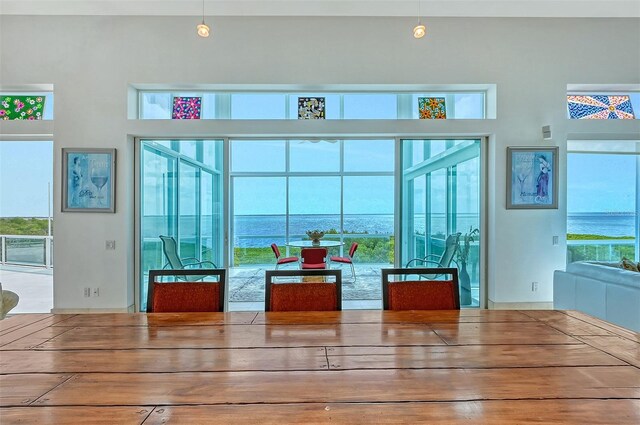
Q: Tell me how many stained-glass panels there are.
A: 5